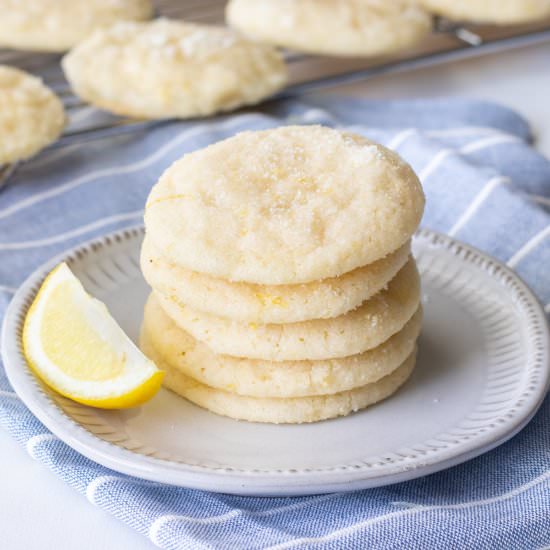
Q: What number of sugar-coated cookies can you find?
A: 10